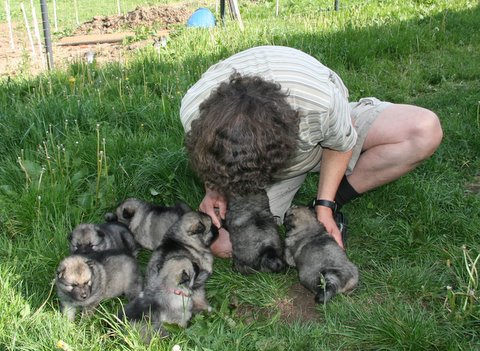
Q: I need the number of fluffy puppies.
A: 7